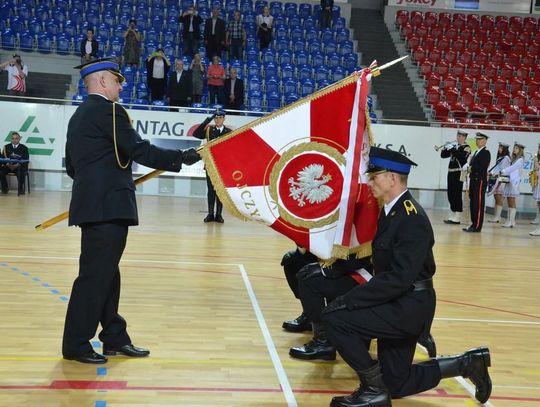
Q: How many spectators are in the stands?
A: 13